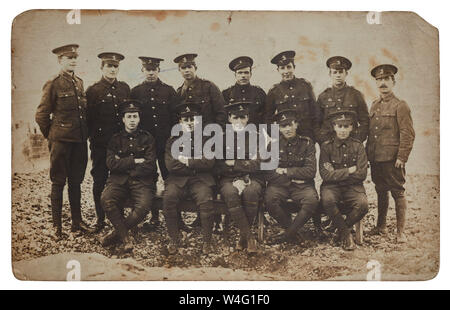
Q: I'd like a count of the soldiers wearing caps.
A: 13